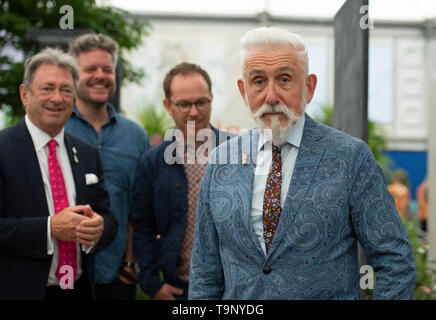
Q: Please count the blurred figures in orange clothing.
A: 2